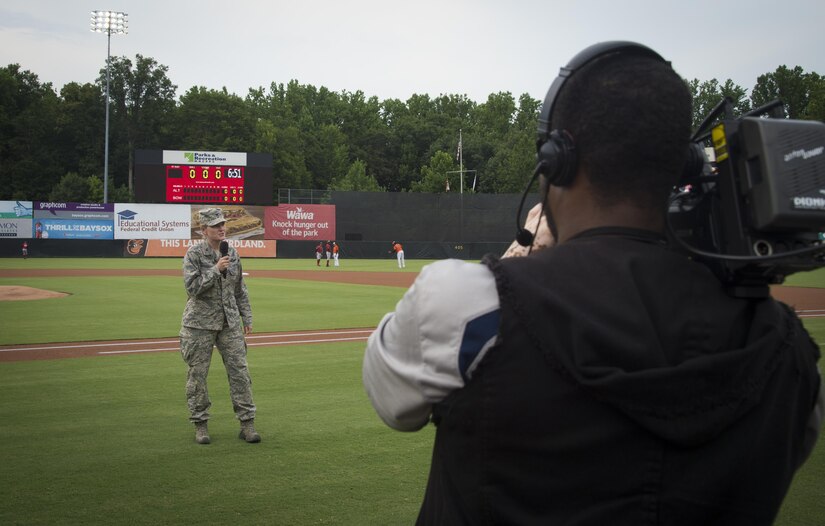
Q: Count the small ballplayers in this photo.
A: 5